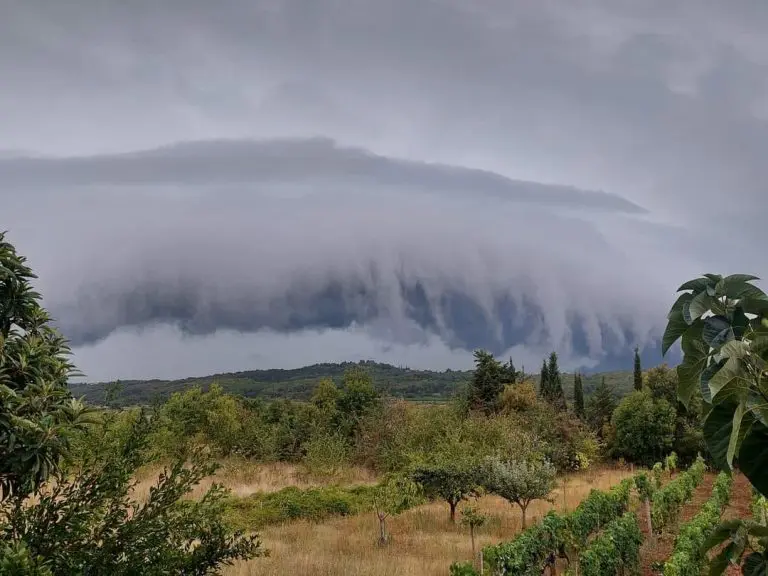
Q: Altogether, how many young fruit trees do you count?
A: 4